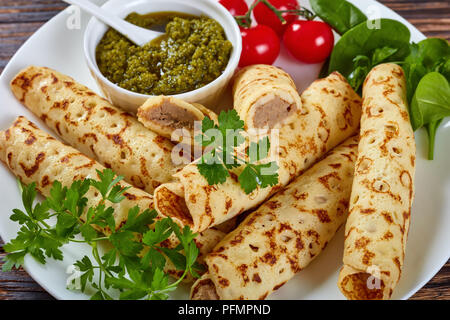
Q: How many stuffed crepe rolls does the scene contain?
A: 7